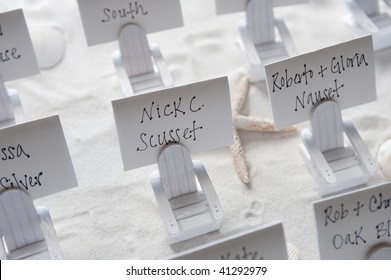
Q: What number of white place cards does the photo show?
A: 8